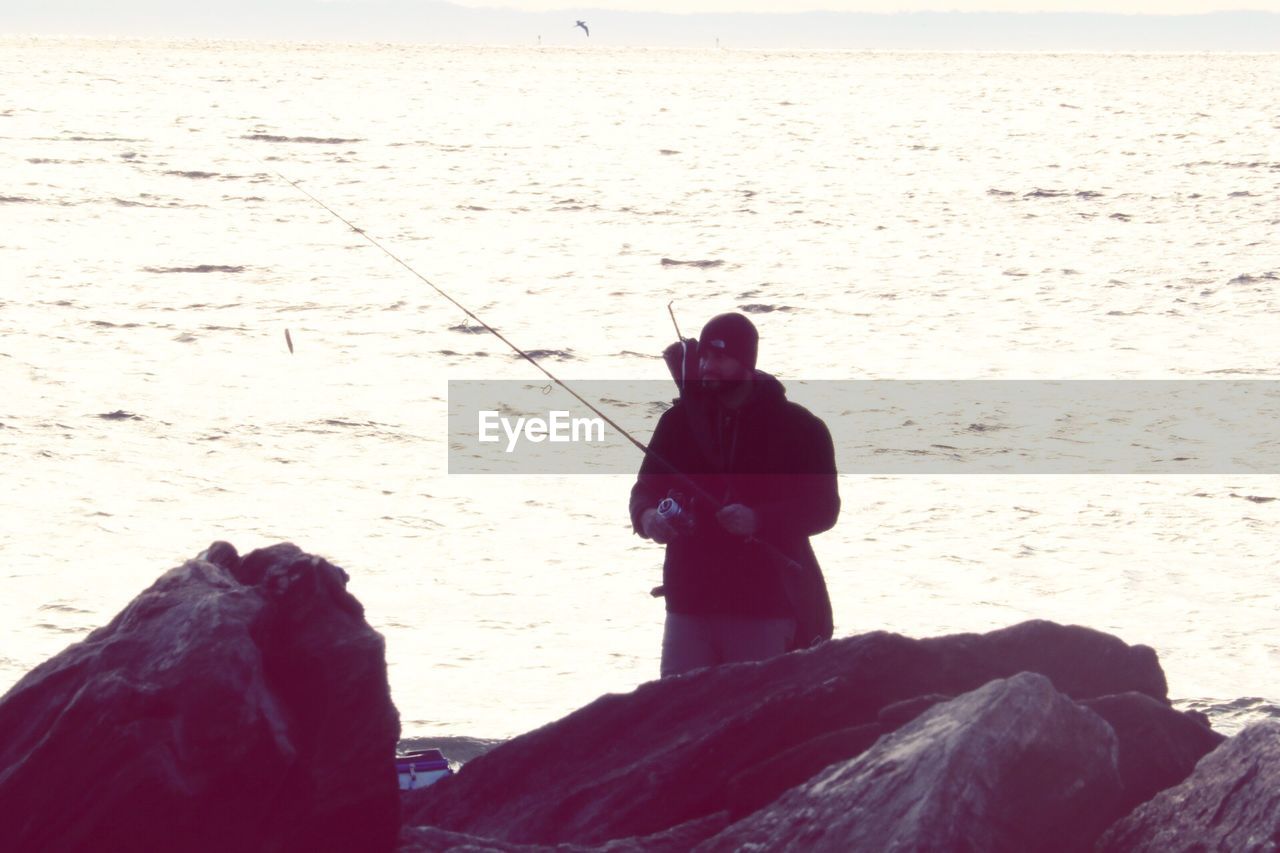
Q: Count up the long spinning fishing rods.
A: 1